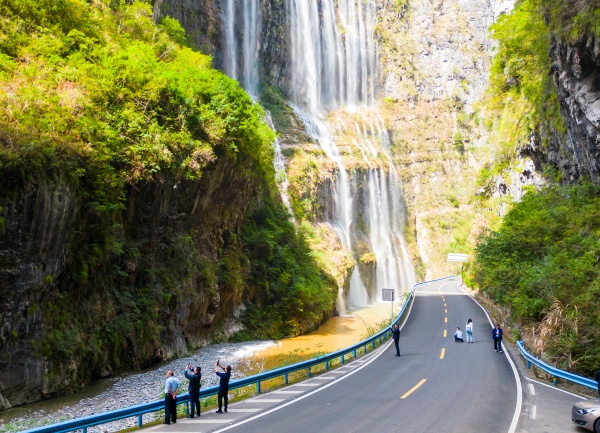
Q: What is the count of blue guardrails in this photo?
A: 2